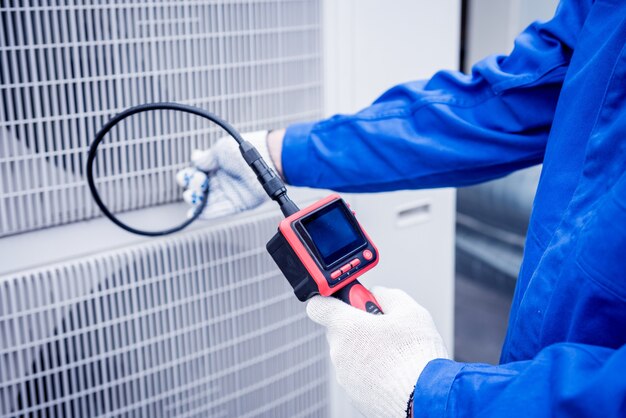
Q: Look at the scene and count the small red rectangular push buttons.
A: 3